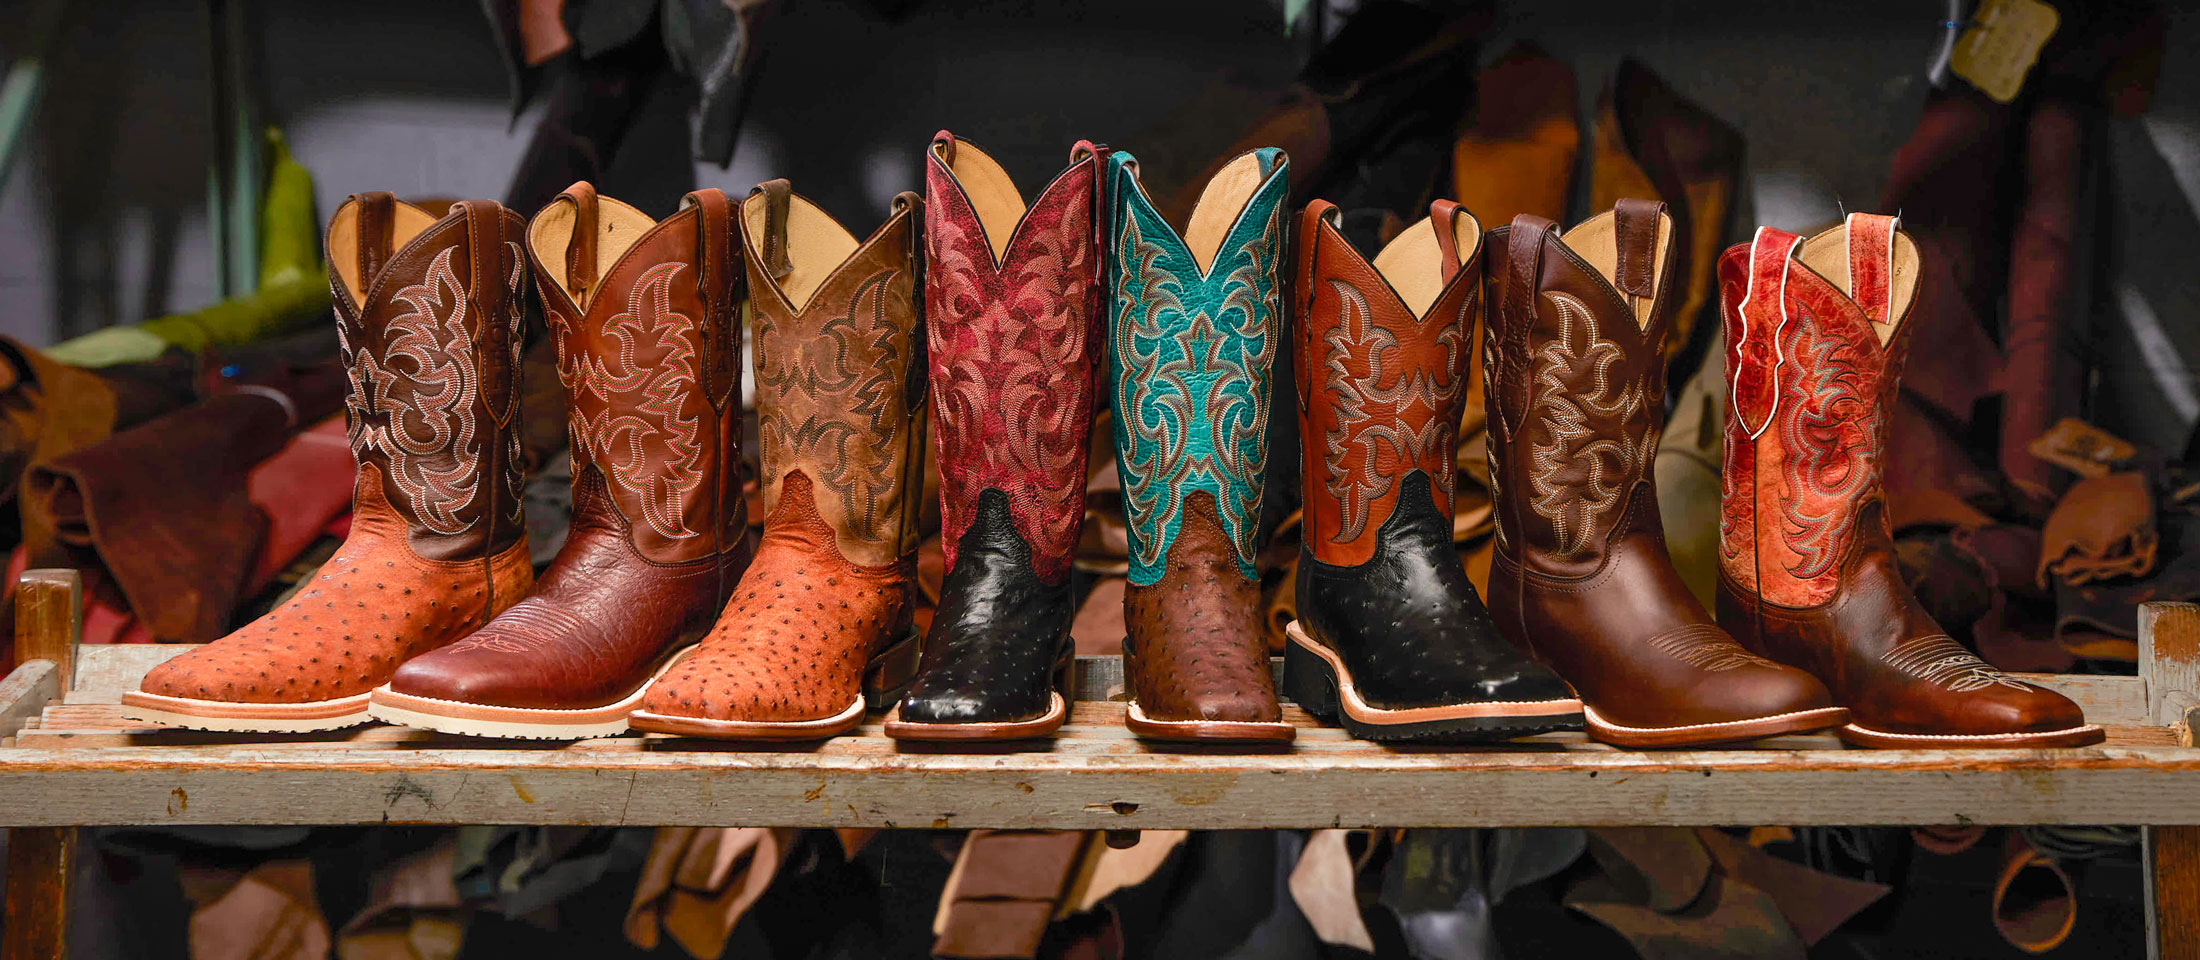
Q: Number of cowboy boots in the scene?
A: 8